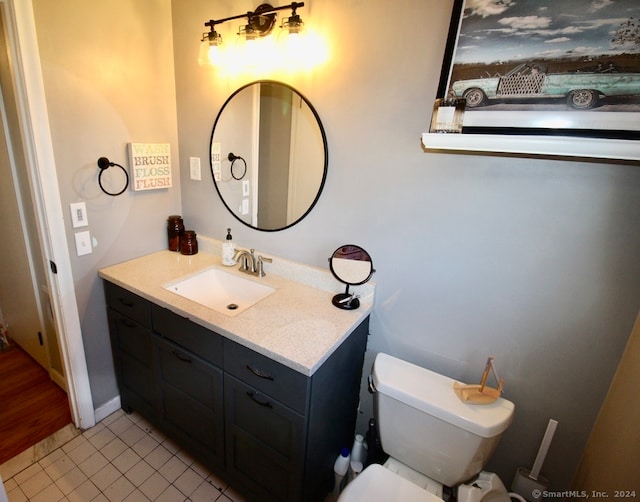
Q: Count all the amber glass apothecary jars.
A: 2